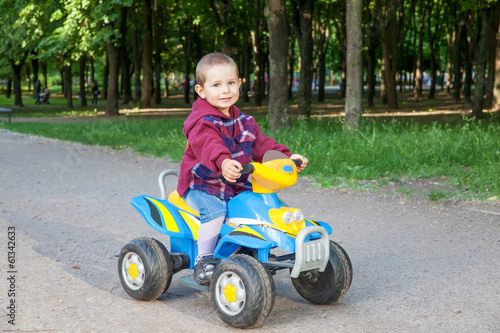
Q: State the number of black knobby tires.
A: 3